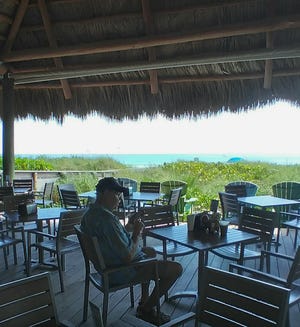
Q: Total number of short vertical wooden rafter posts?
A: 3